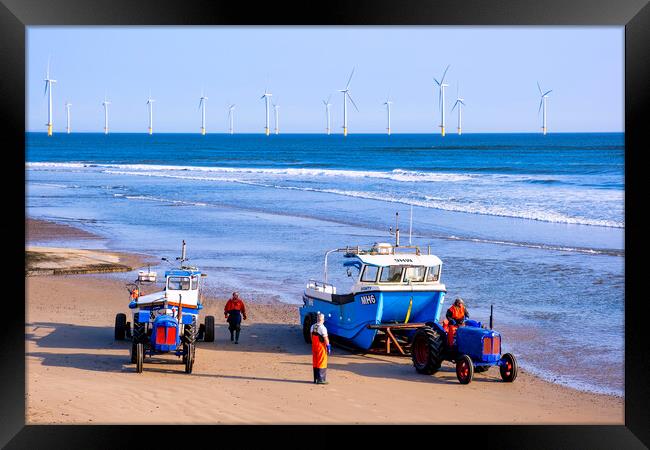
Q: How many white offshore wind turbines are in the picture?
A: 14